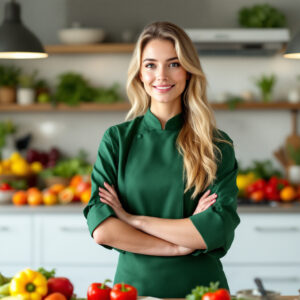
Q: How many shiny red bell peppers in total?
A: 2